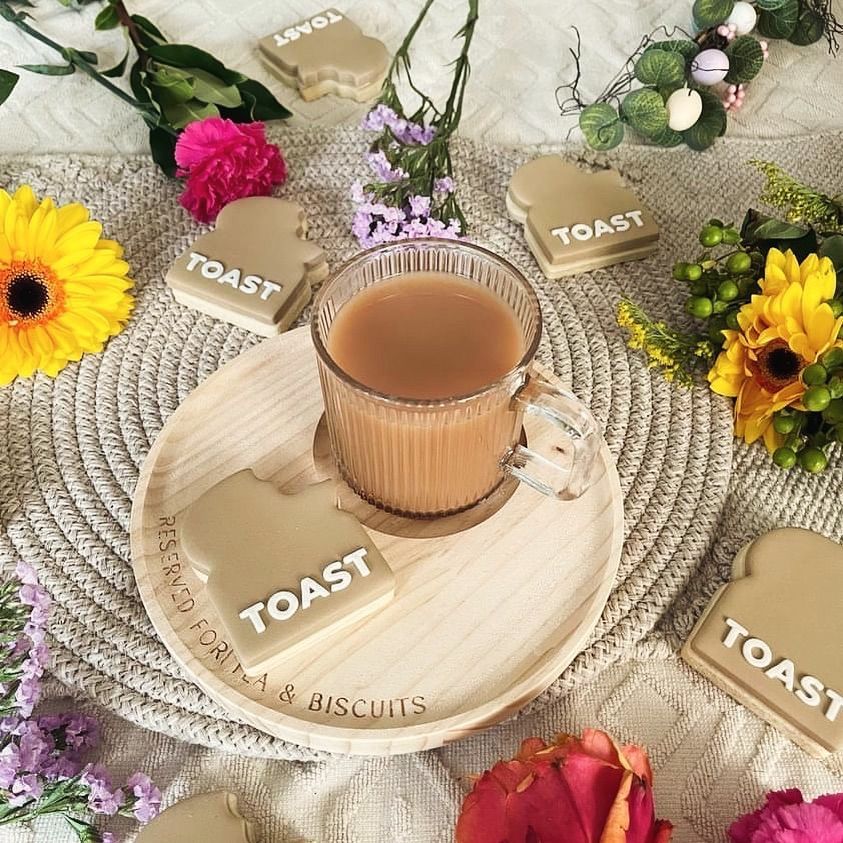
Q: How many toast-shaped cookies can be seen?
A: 6